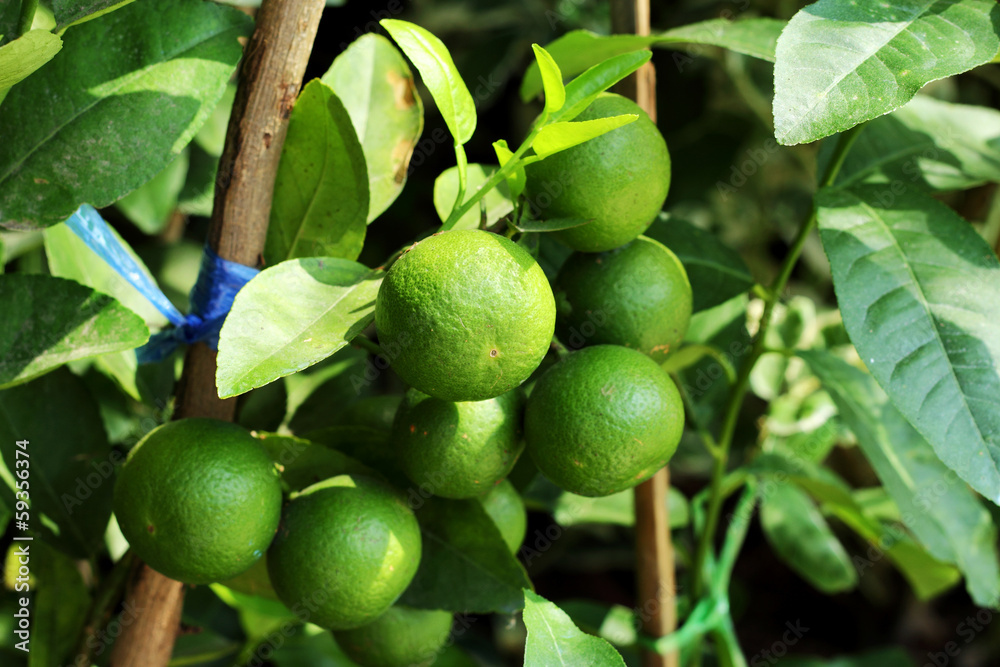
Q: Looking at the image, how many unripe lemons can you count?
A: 9